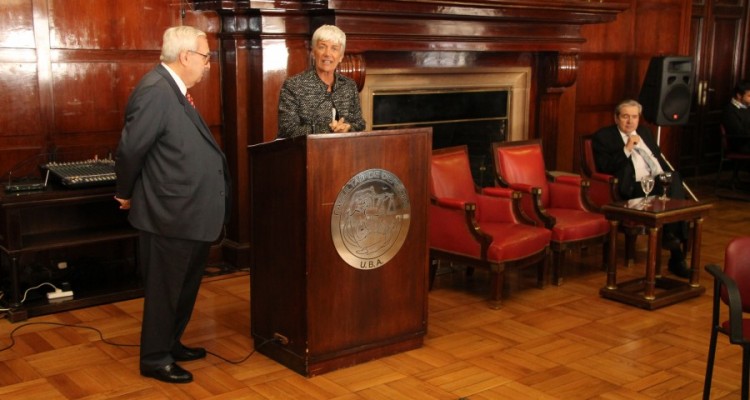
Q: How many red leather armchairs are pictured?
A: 3